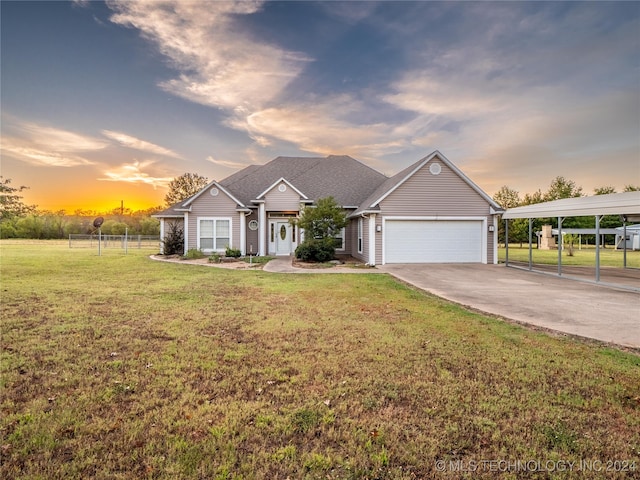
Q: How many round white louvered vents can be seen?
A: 3